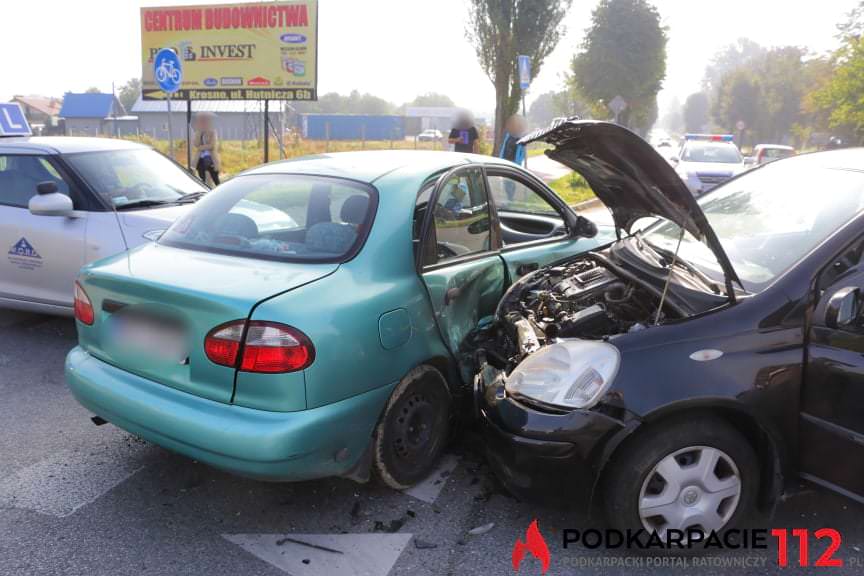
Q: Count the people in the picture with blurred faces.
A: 3